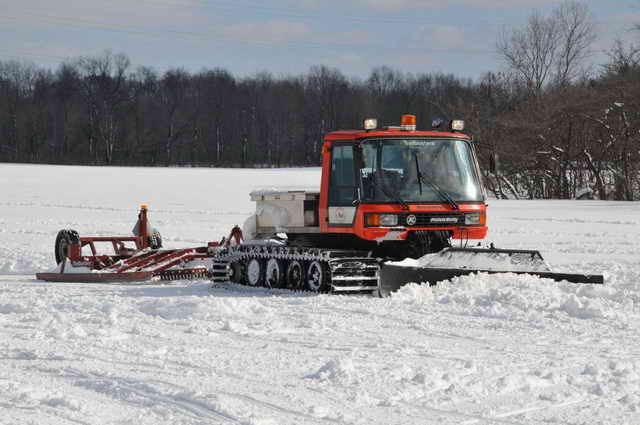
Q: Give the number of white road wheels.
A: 4